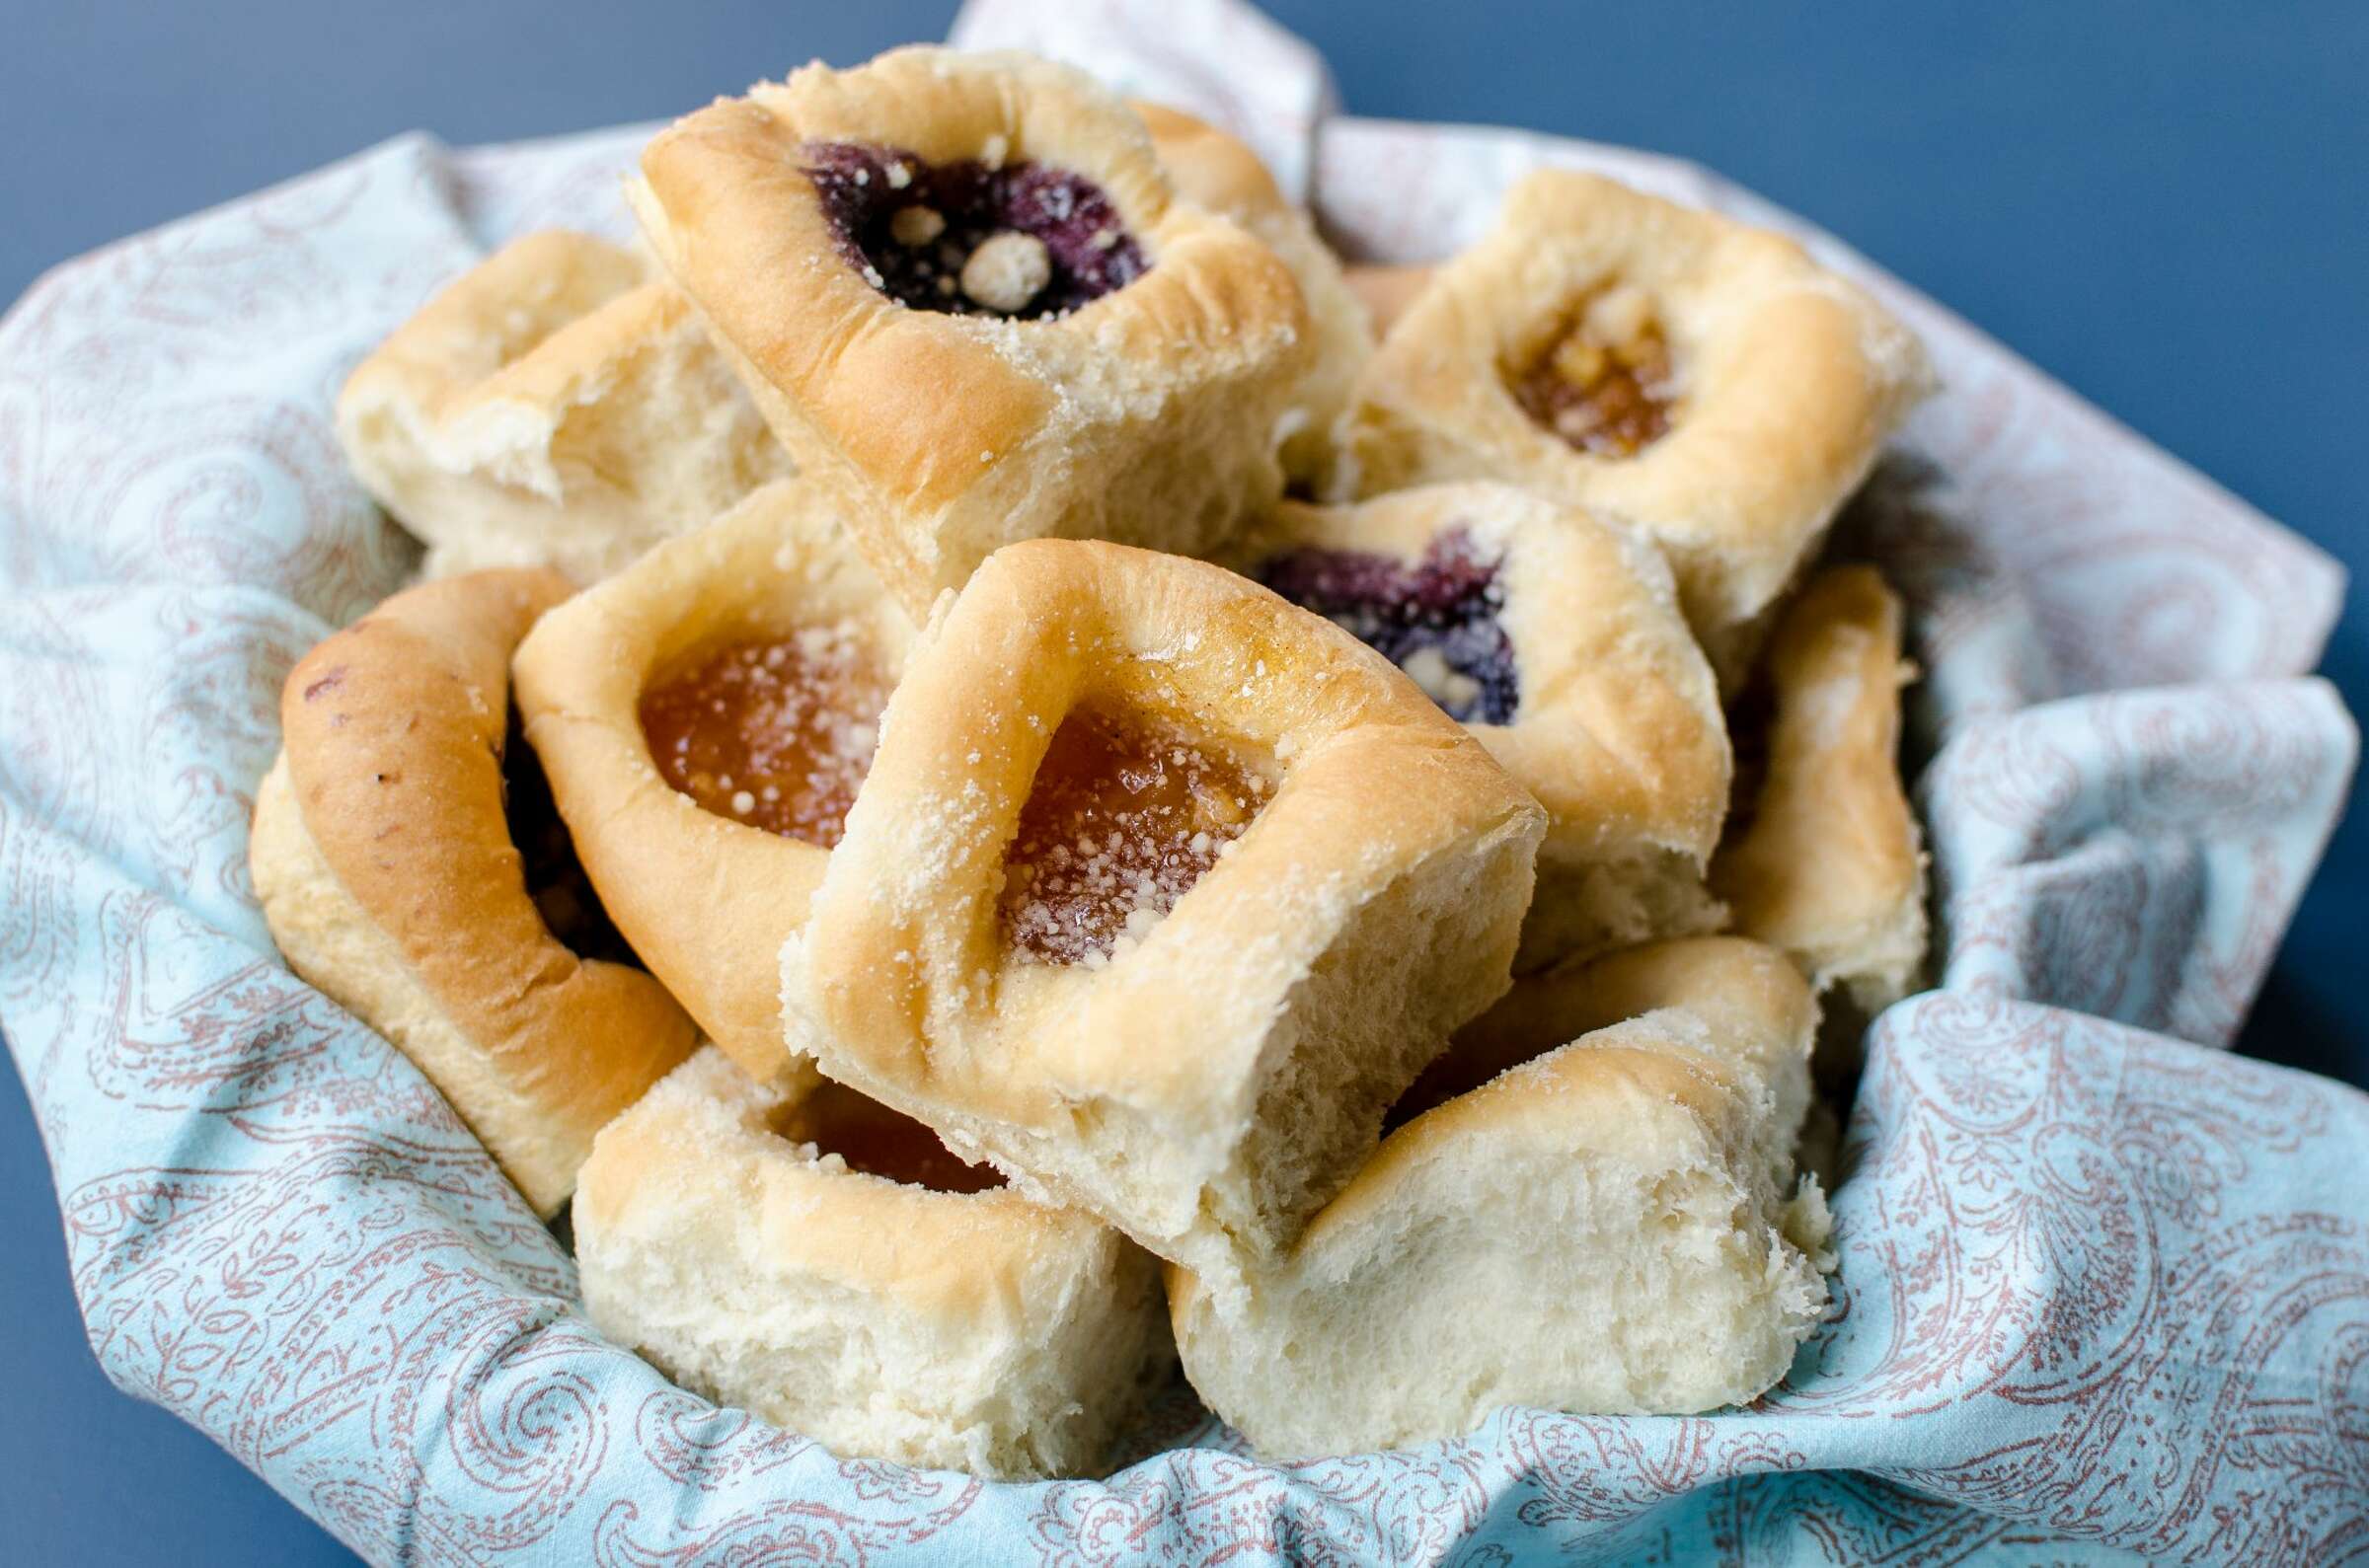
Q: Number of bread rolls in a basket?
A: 11